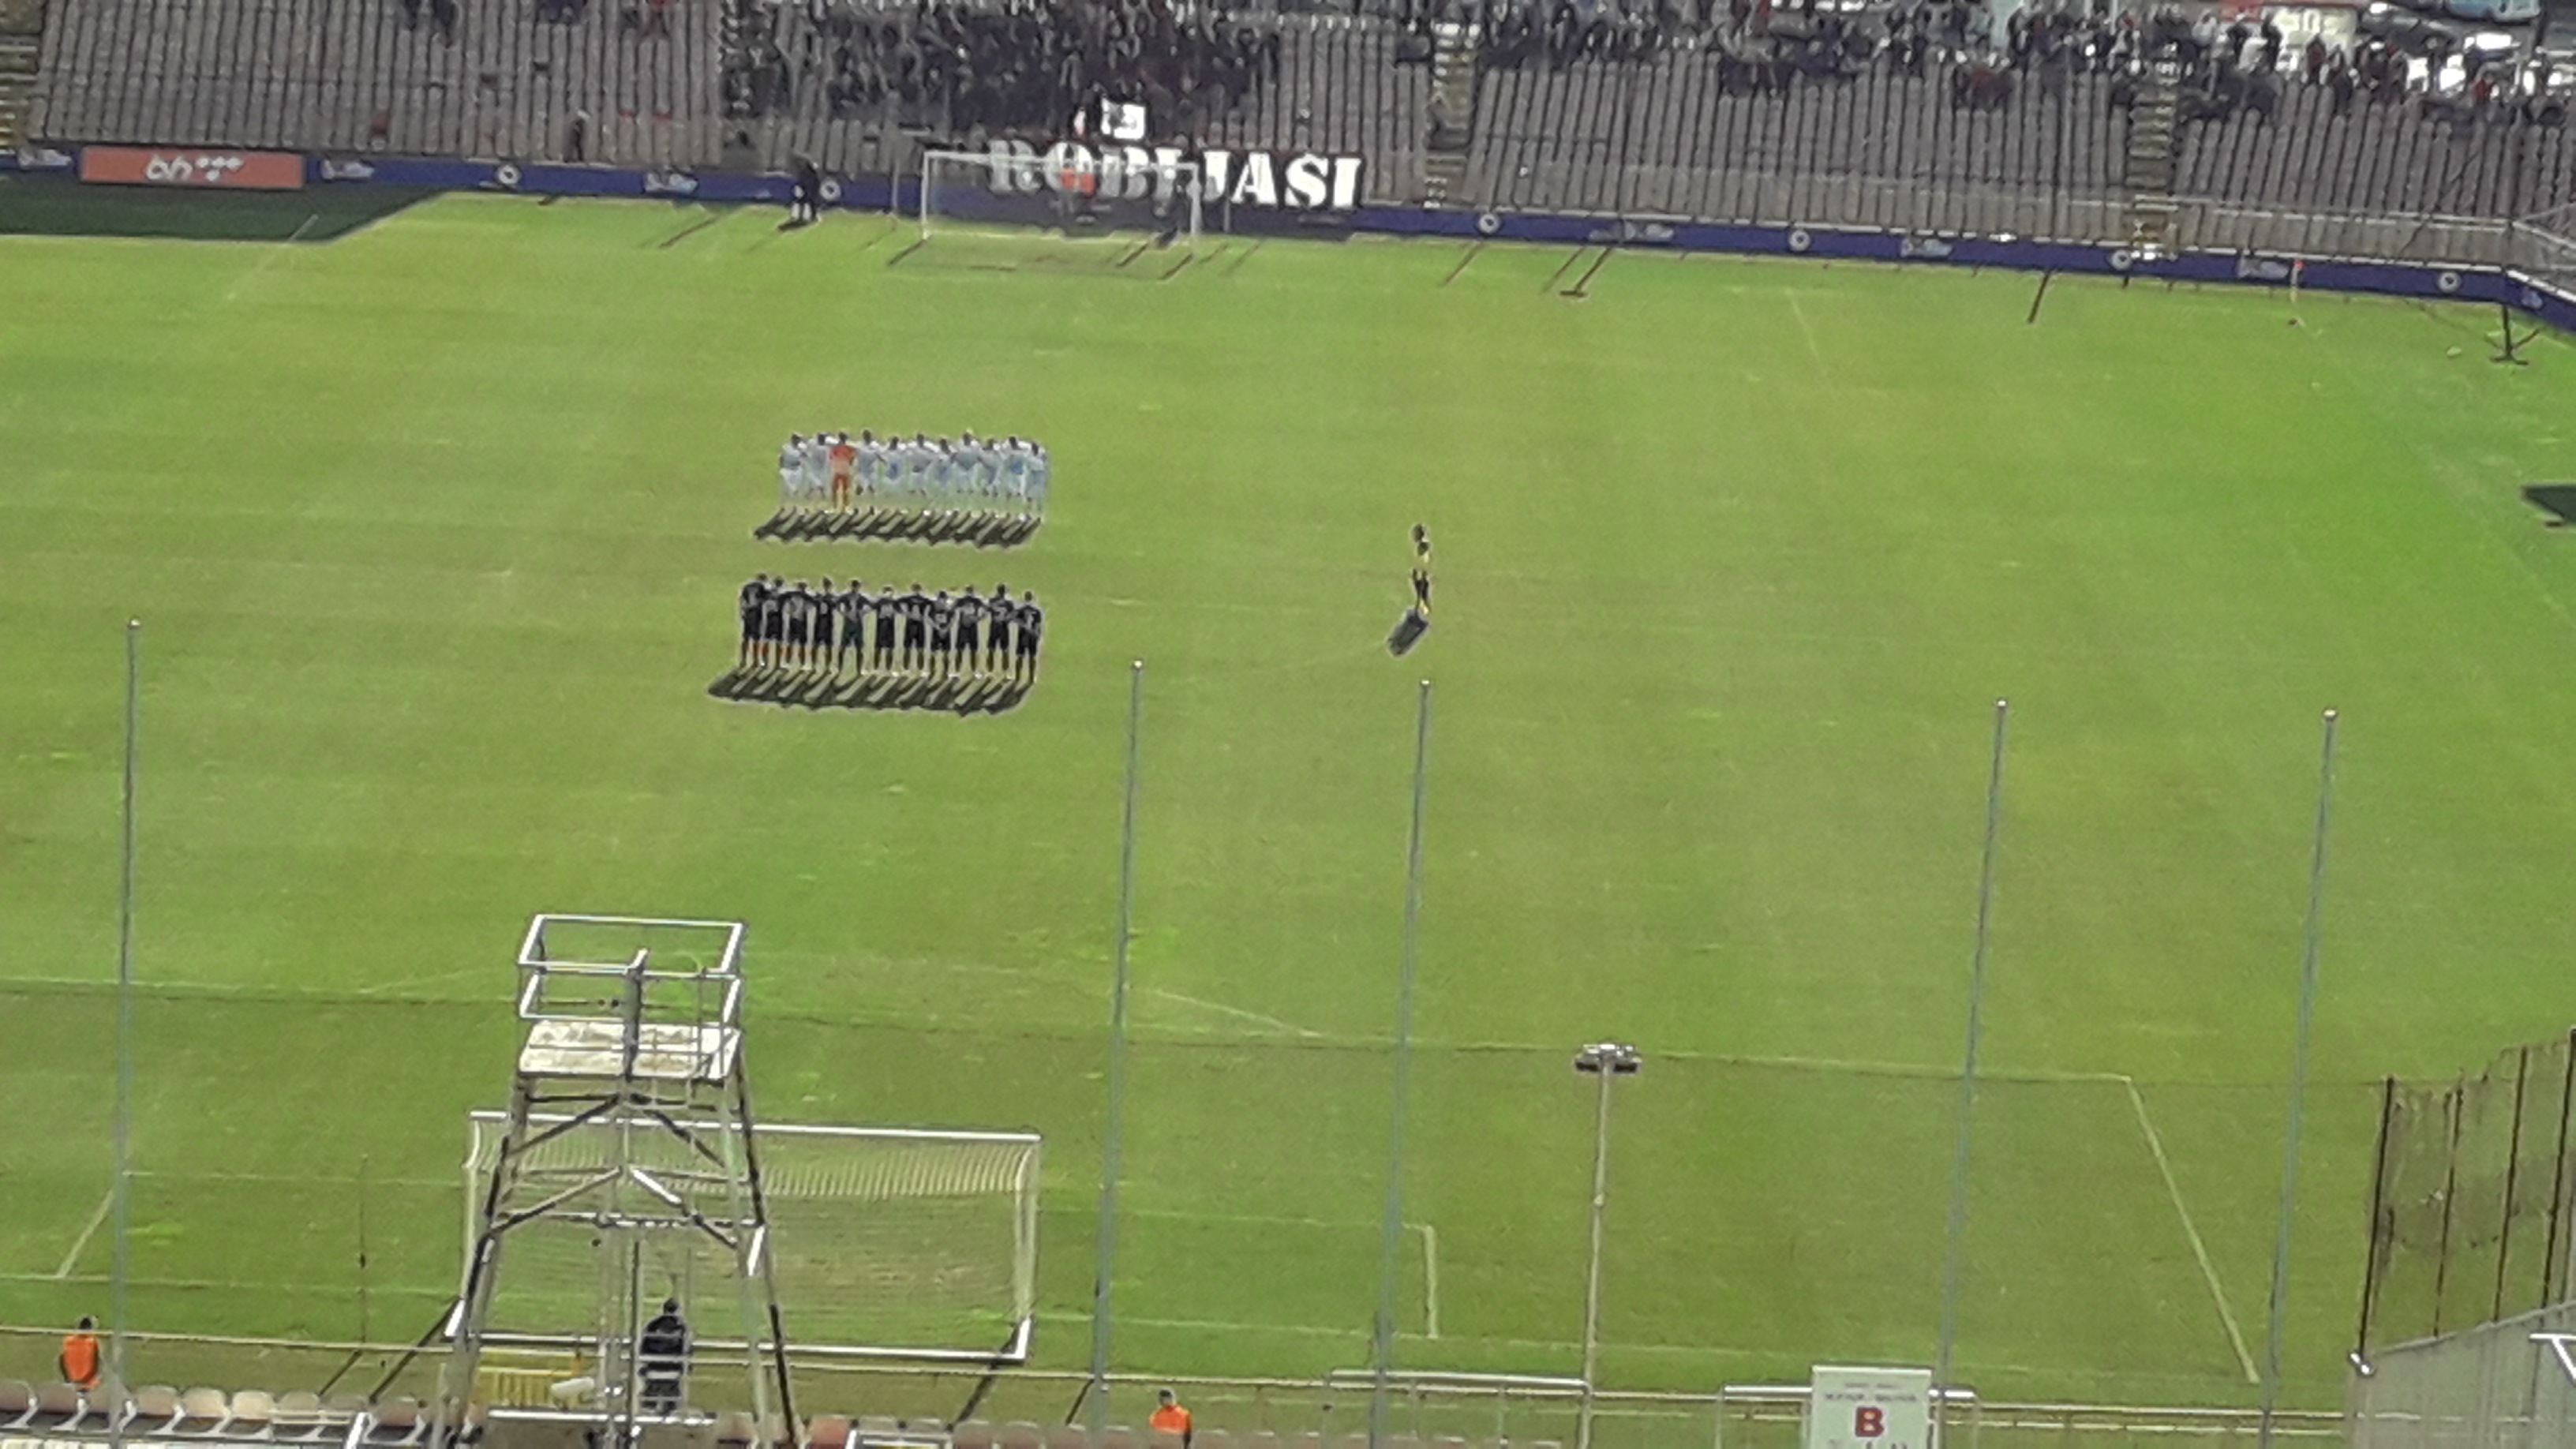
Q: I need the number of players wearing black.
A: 11